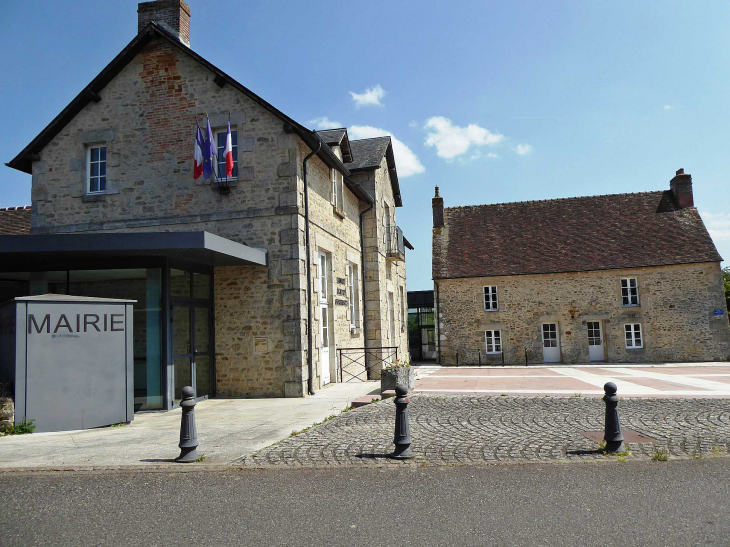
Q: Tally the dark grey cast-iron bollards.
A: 3